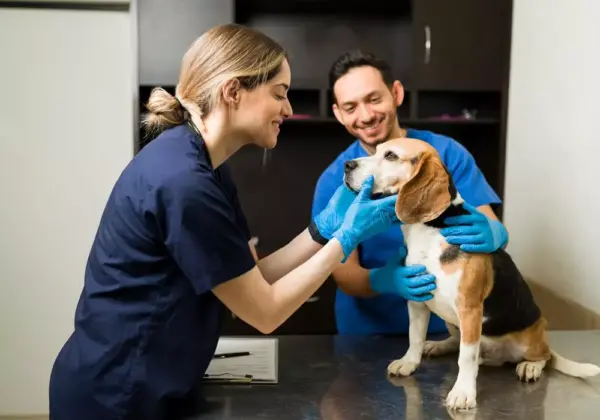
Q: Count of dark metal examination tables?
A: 1